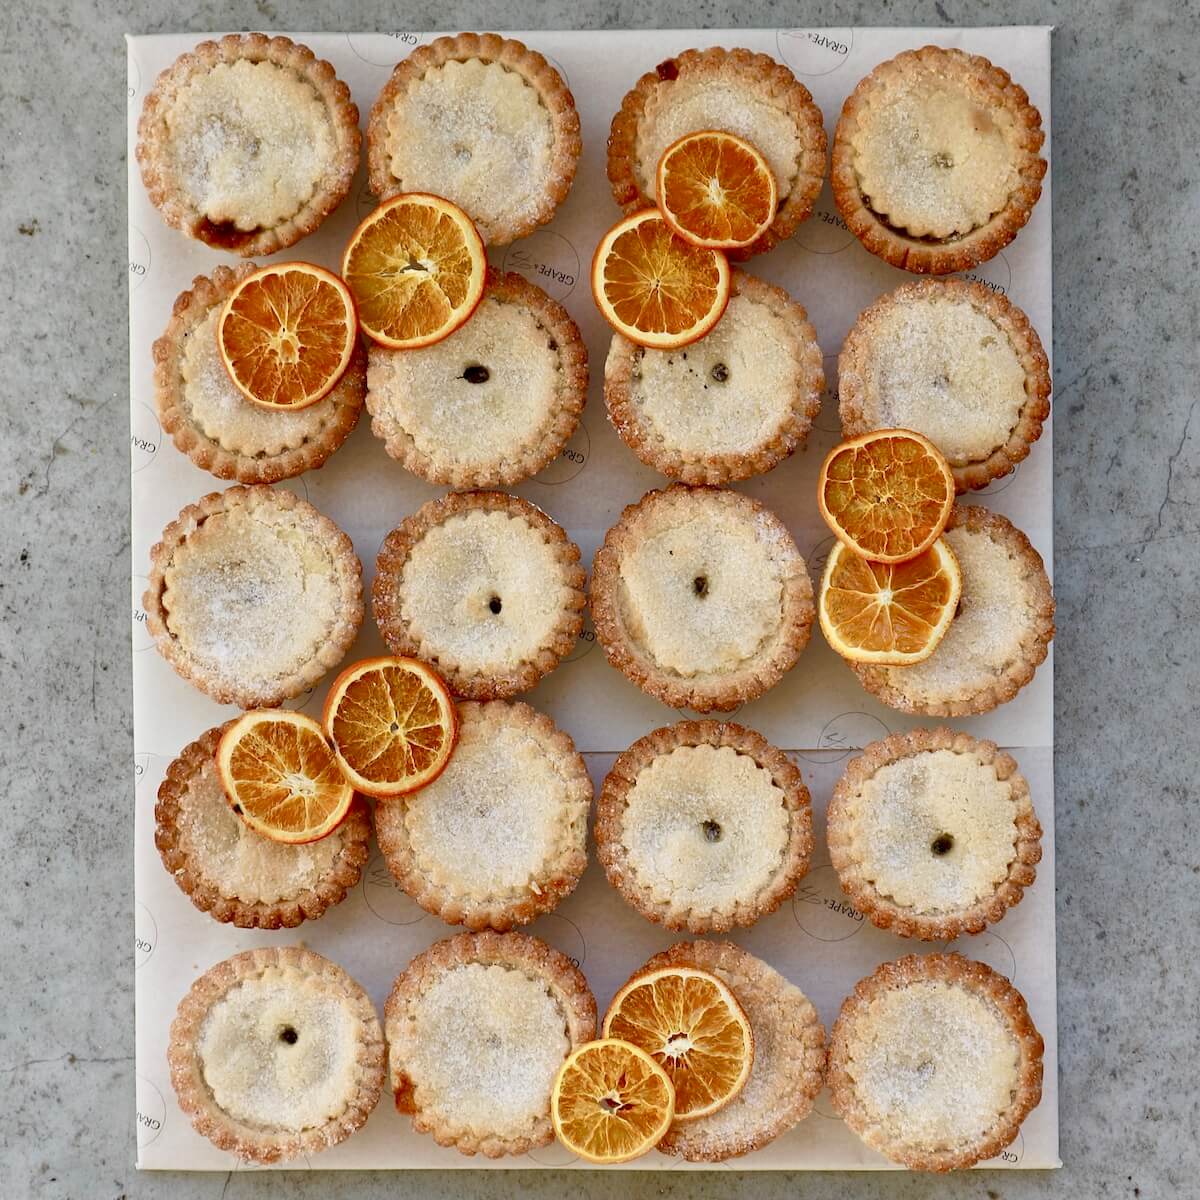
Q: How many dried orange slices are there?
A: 10